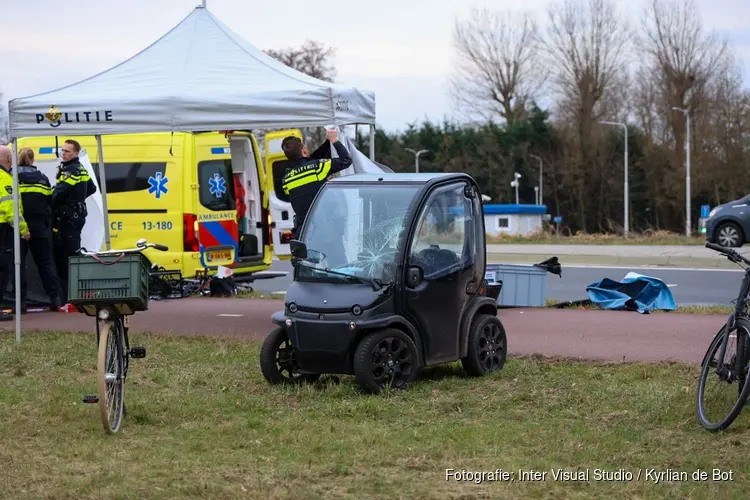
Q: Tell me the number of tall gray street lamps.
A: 4